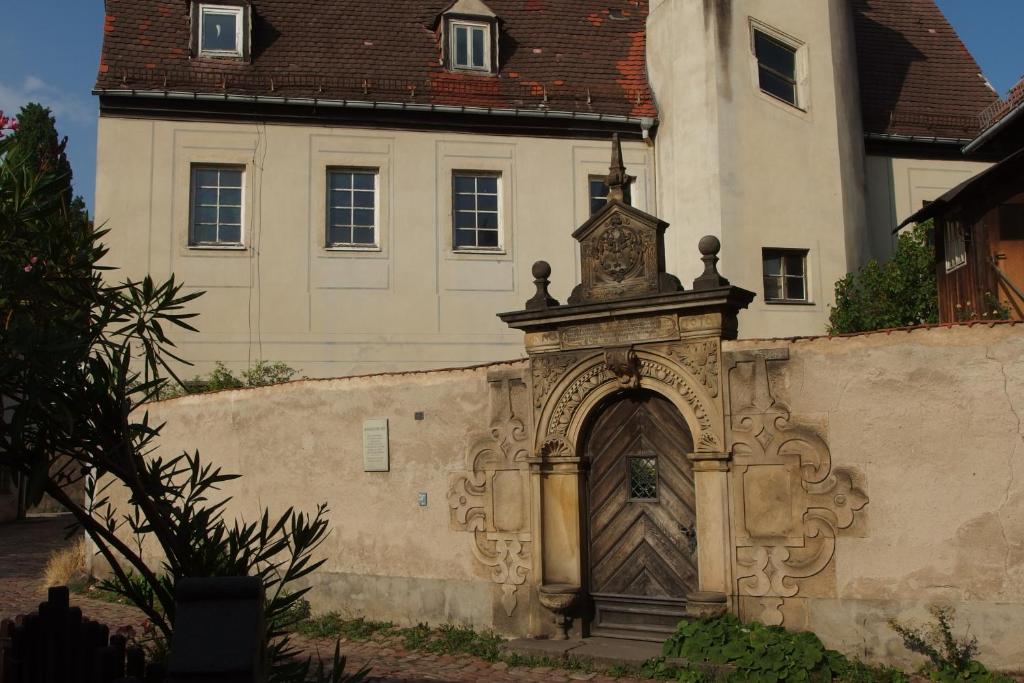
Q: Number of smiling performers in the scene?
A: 0